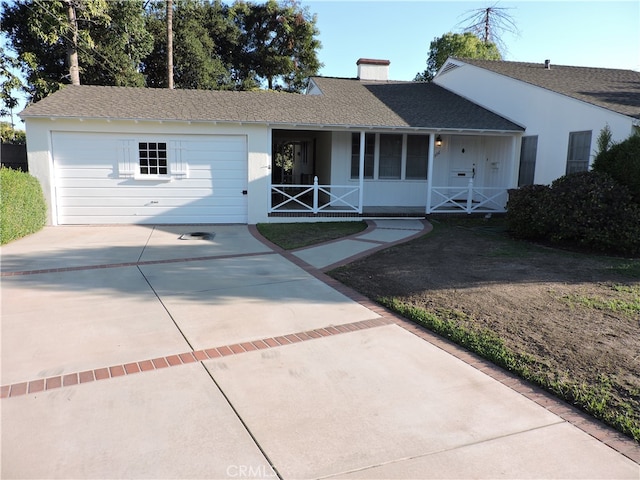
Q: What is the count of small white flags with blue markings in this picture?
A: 0